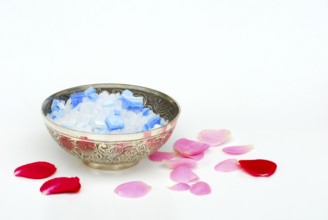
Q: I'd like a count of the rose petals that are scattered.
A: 14